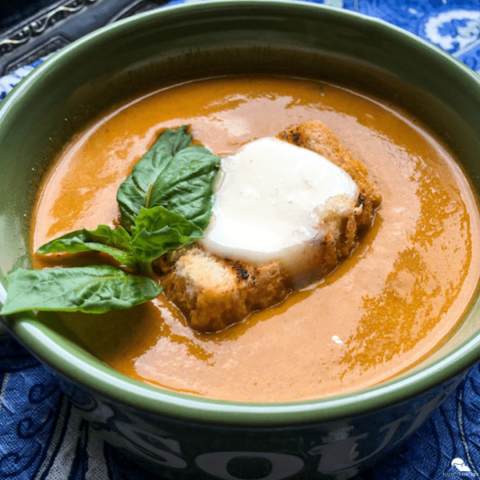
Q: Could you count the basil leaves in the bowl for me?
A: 5